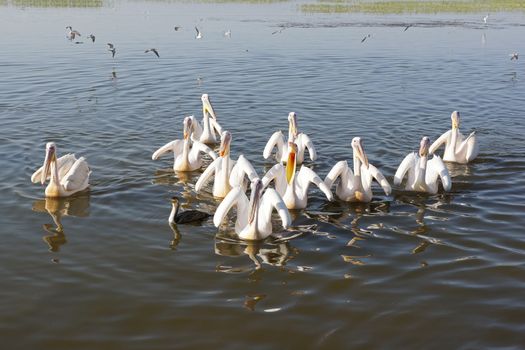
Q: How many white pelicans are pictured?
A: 10